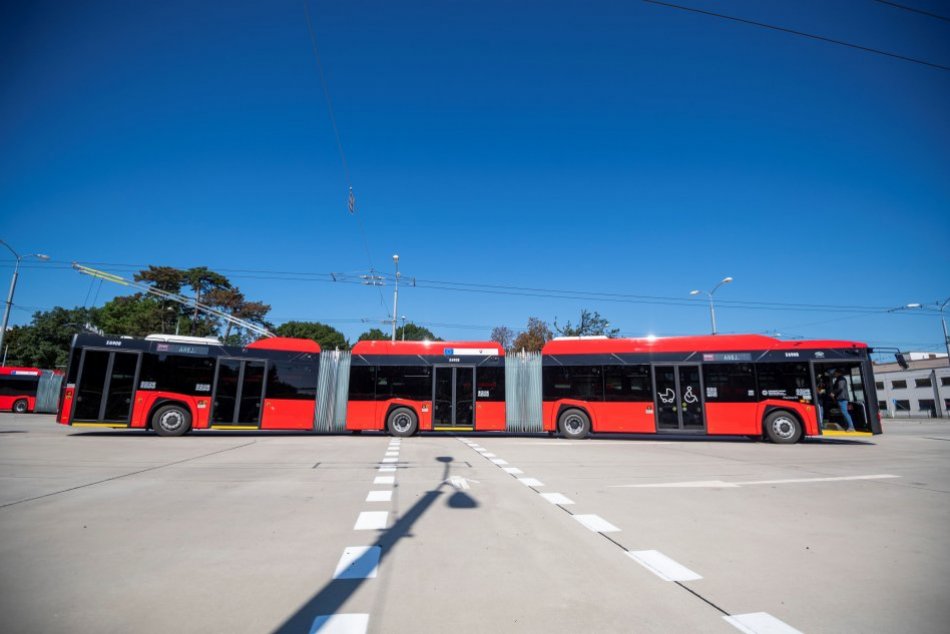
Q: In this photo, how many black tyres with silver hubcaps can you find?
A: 5